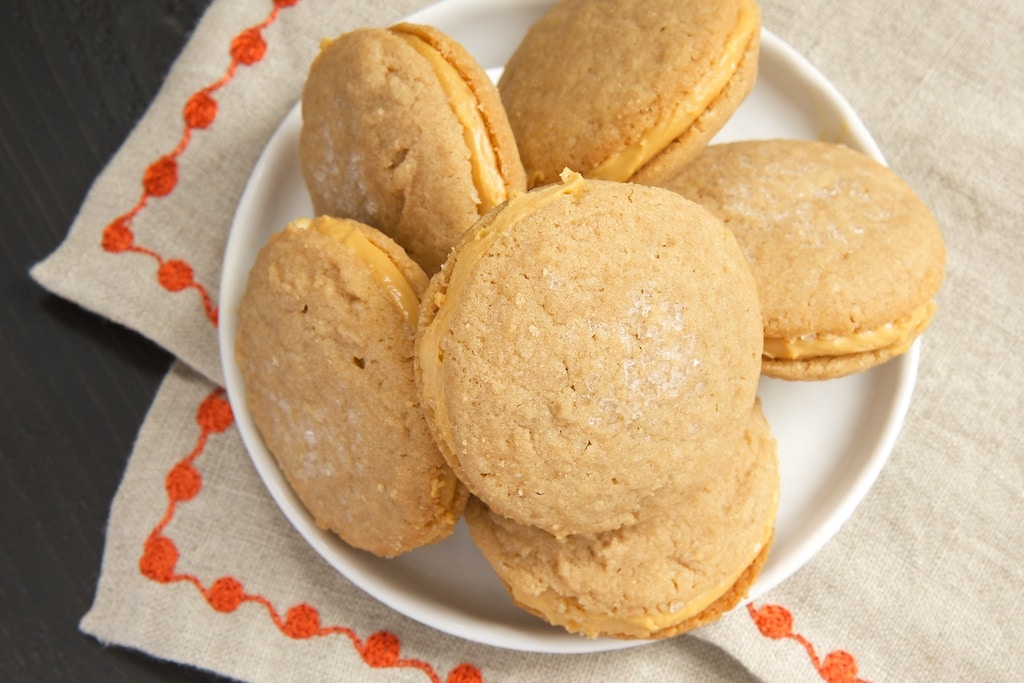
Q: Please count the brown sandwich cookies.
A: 6